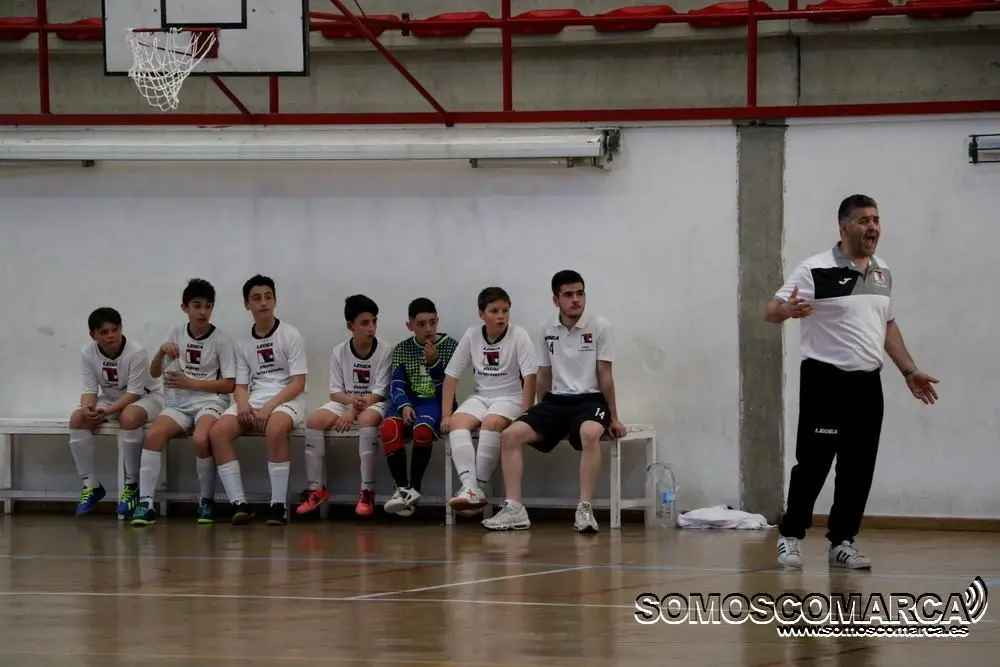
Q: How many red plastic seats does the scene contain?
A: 9